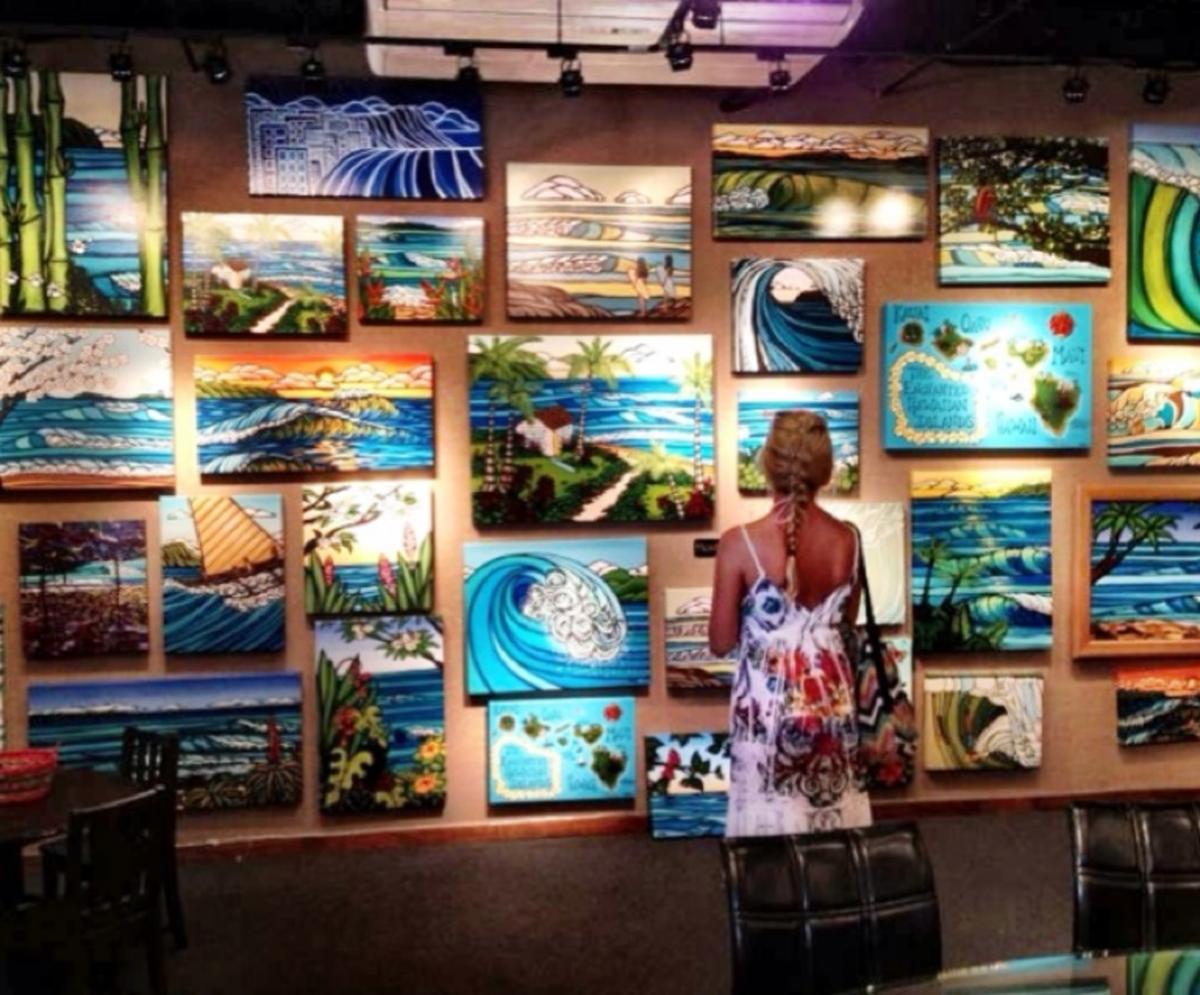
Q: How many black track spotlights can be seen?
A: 11